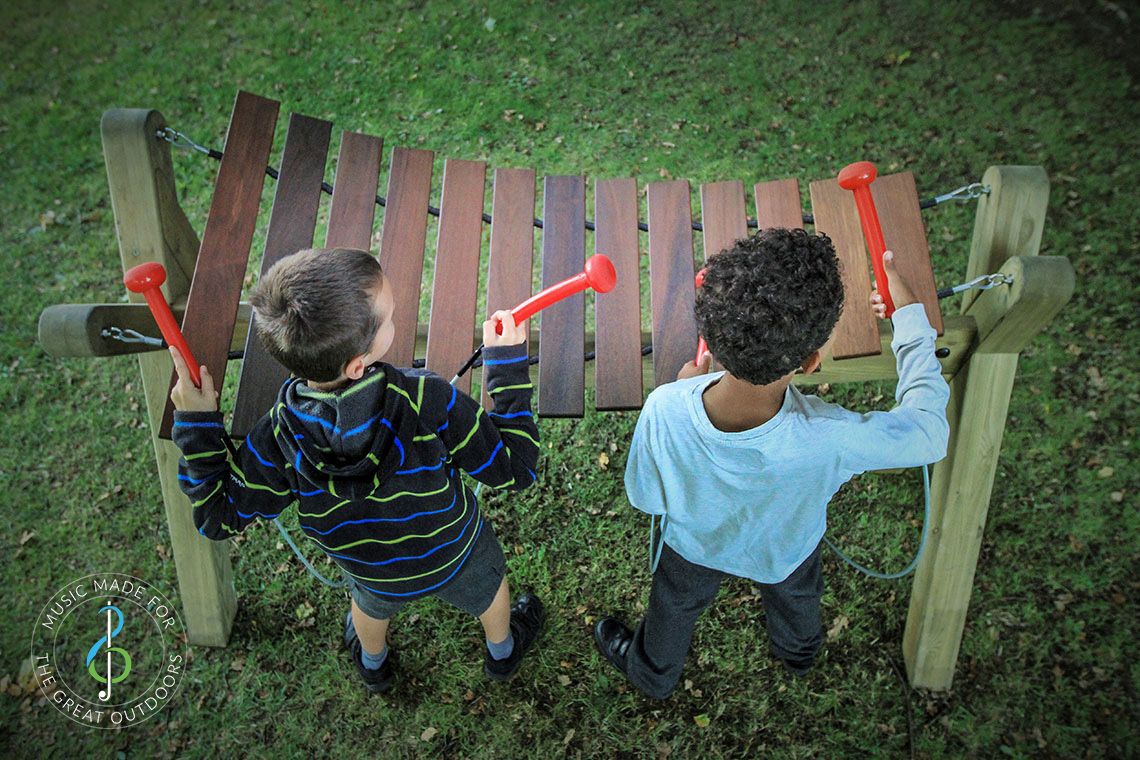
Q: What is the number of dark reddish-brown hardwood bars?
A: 13